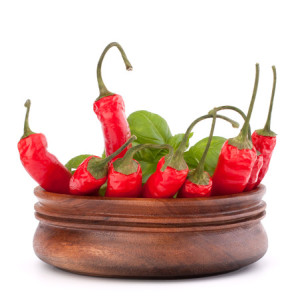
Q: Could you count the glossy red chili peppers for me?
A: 9